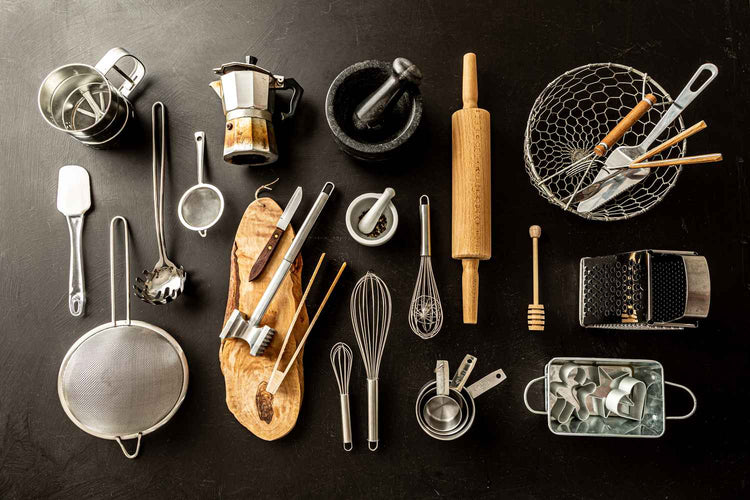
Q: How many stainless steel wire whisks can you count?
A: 3